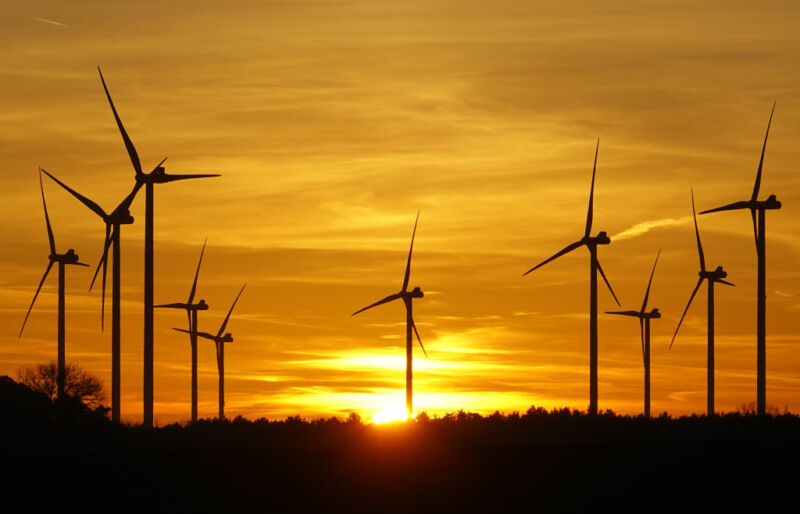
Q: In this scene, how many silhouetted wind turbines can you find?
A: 10